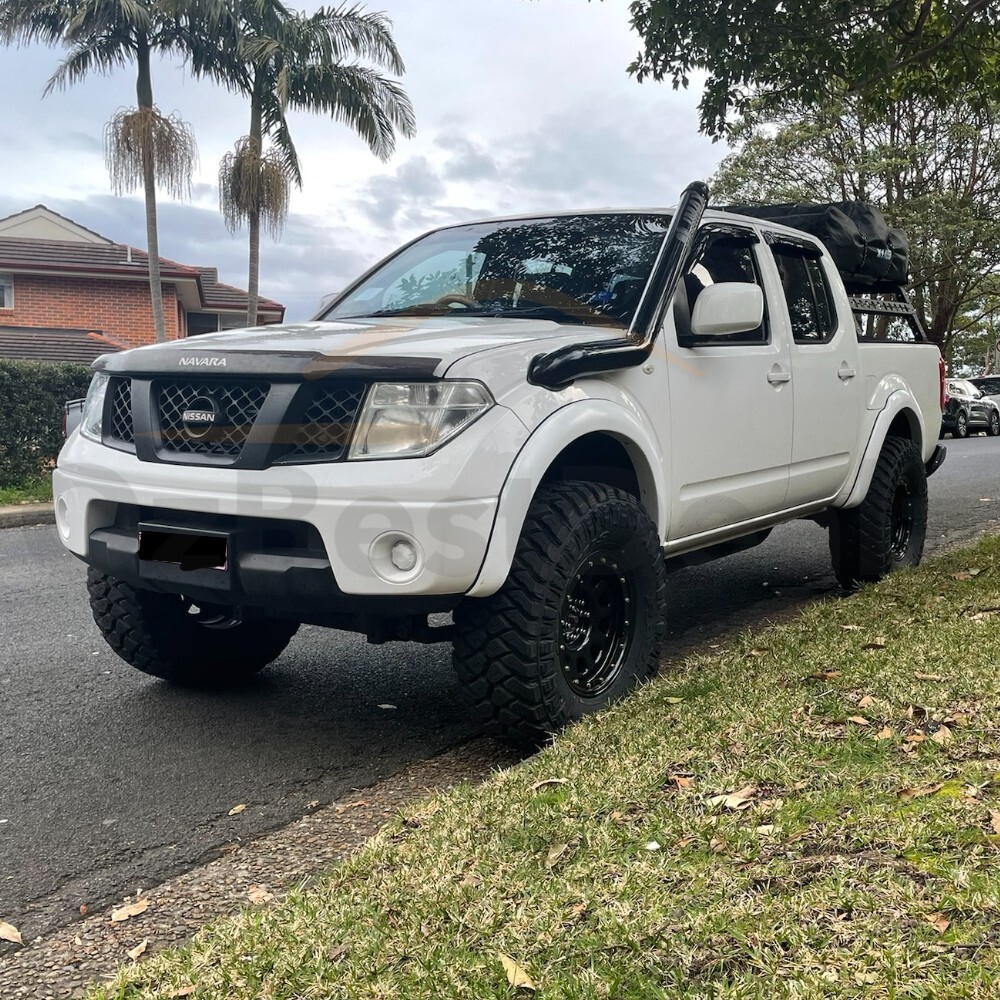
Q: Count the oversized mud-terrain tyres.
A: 3